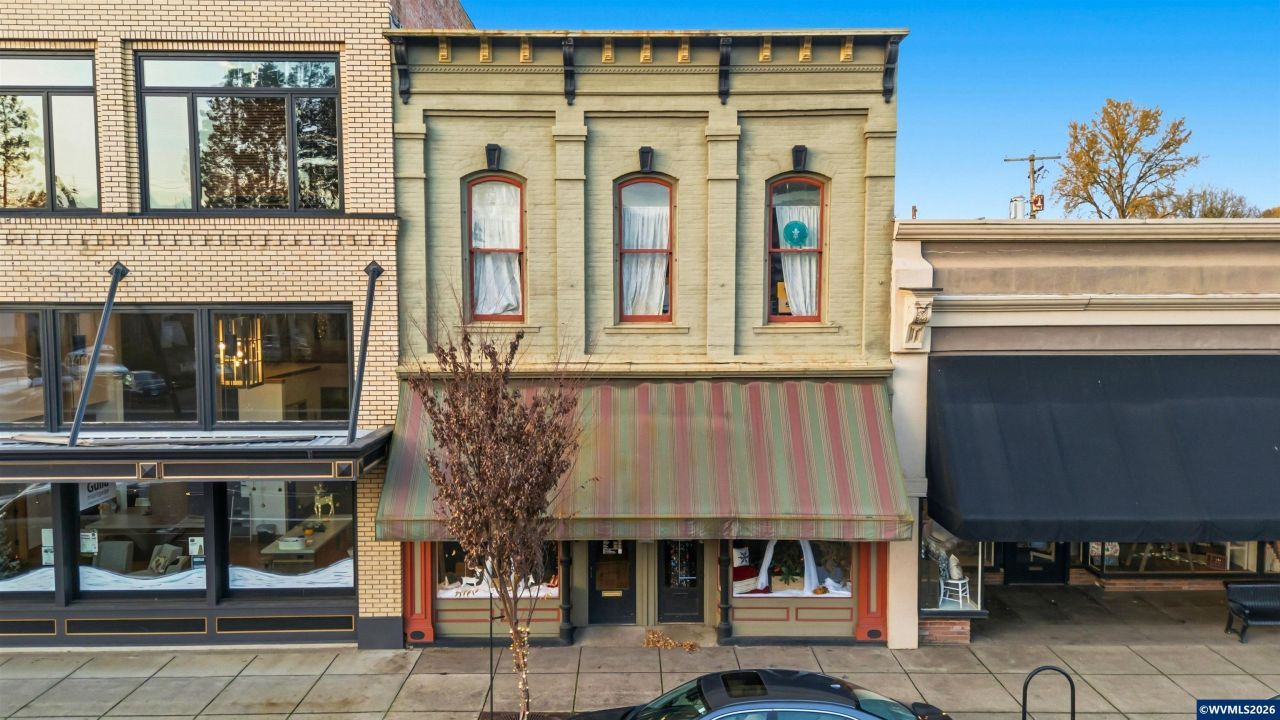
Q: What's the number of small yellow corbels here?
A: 9